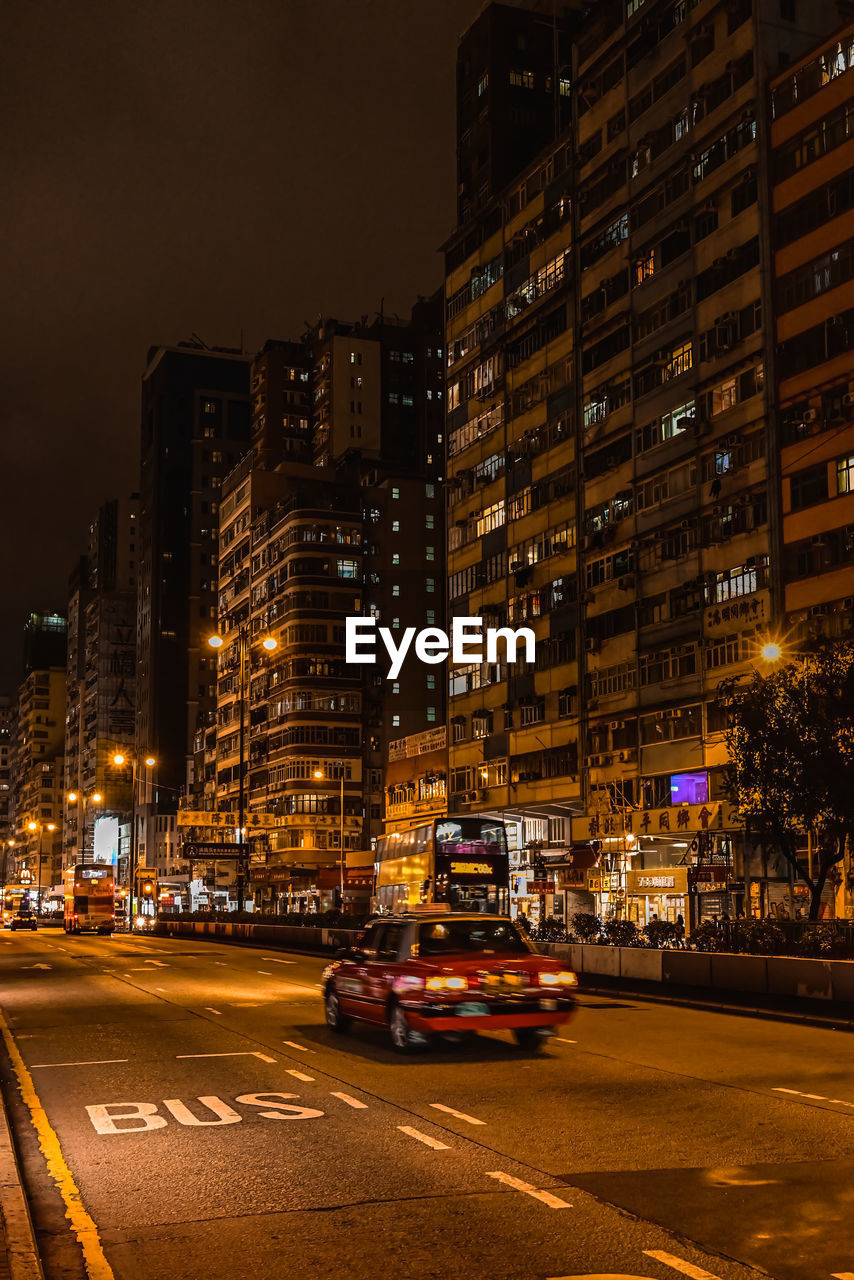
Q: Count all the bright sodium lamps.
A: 11